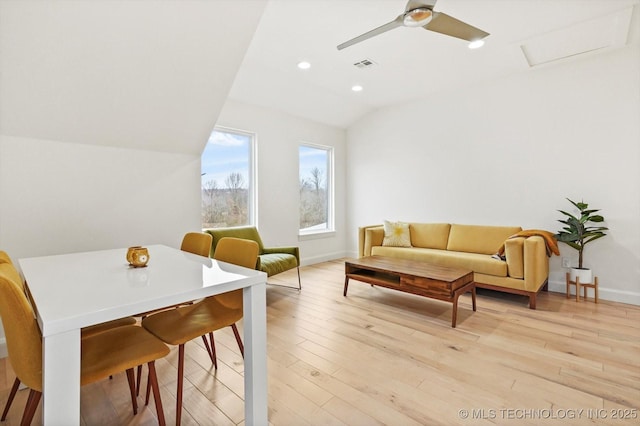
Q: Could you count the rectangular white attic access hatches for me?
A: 1